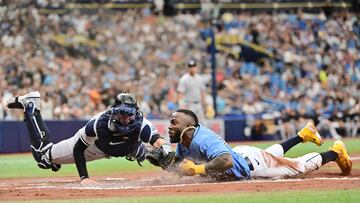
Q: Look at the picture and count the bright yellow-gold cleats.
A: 2